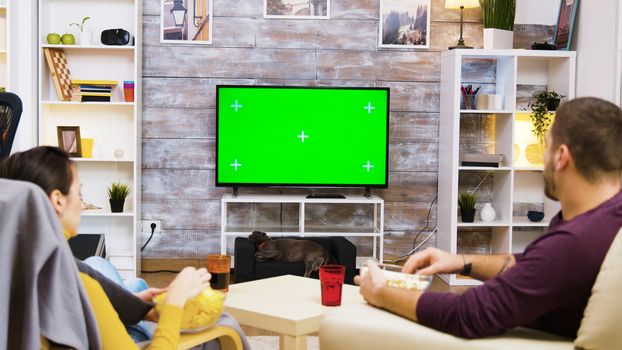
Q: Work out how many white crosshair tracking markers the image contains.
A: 5